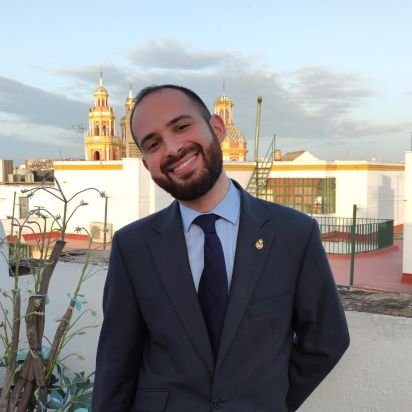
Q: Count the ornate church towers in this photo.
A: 3